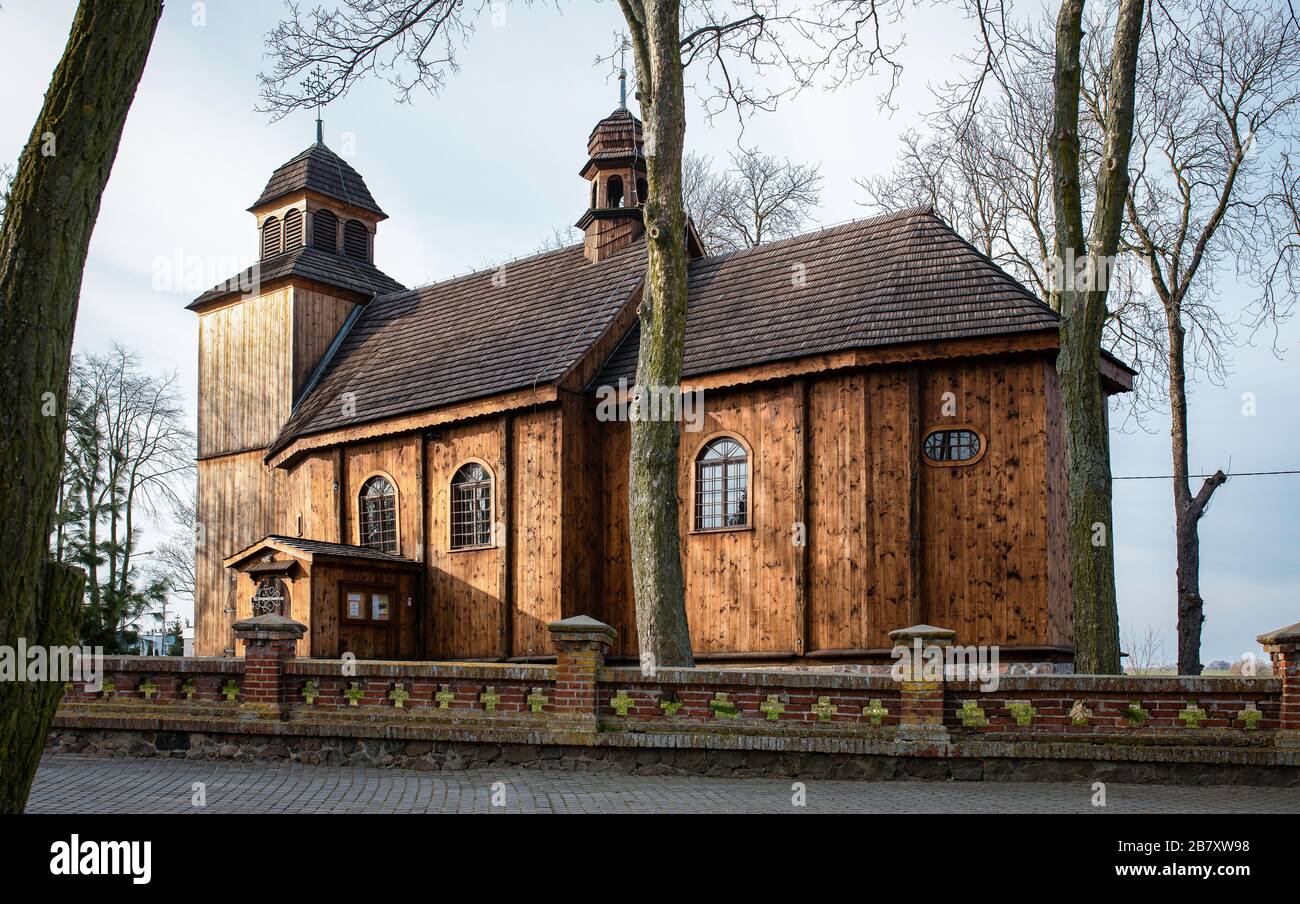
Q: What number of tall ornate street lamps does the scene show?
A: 0